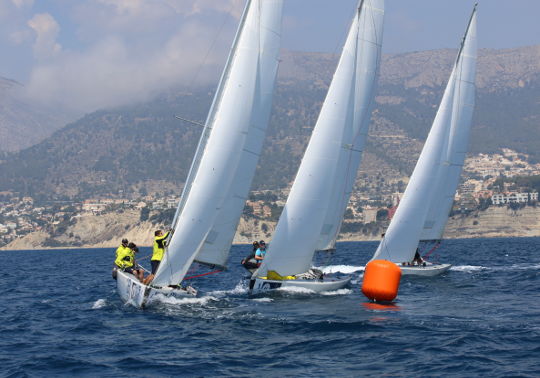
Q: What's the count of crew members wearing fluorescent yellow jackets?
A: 3